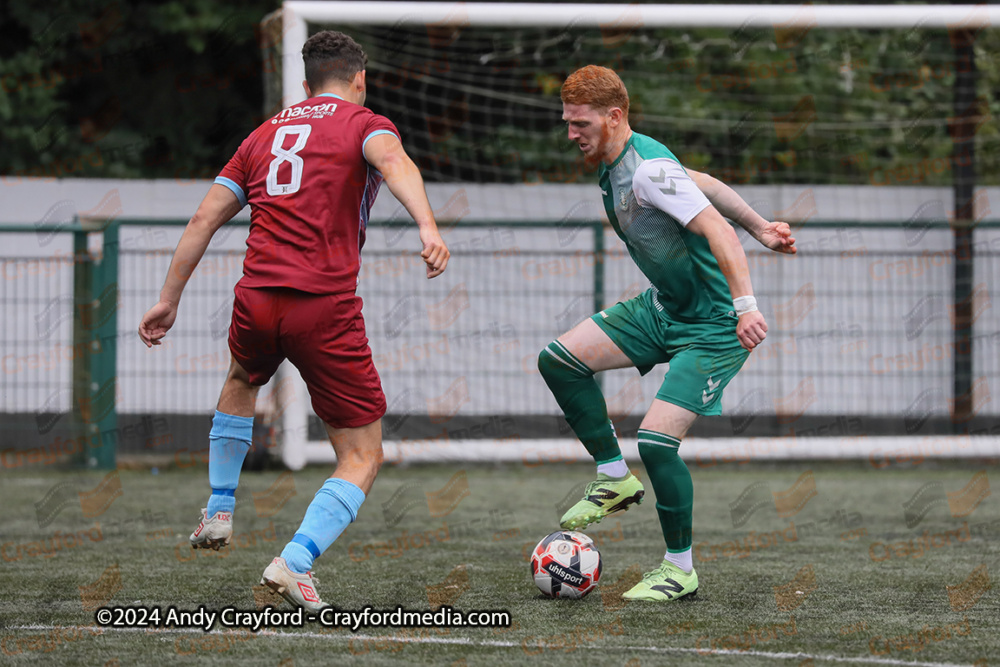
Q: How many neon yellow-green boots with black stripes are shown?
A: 2